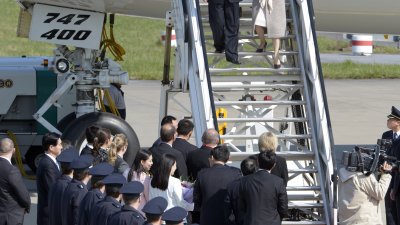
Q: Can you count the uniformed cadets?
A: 7